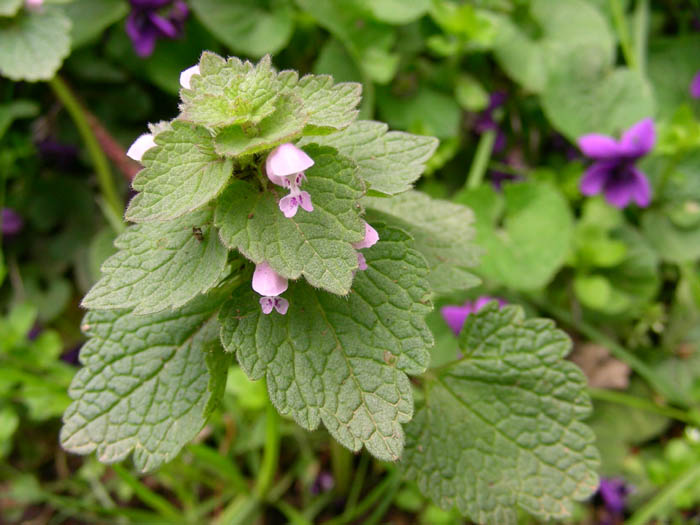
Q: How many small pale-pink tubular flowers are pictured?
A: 5